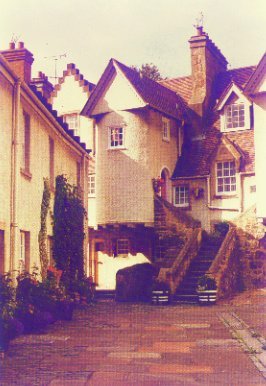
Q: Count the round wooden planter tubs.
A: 2